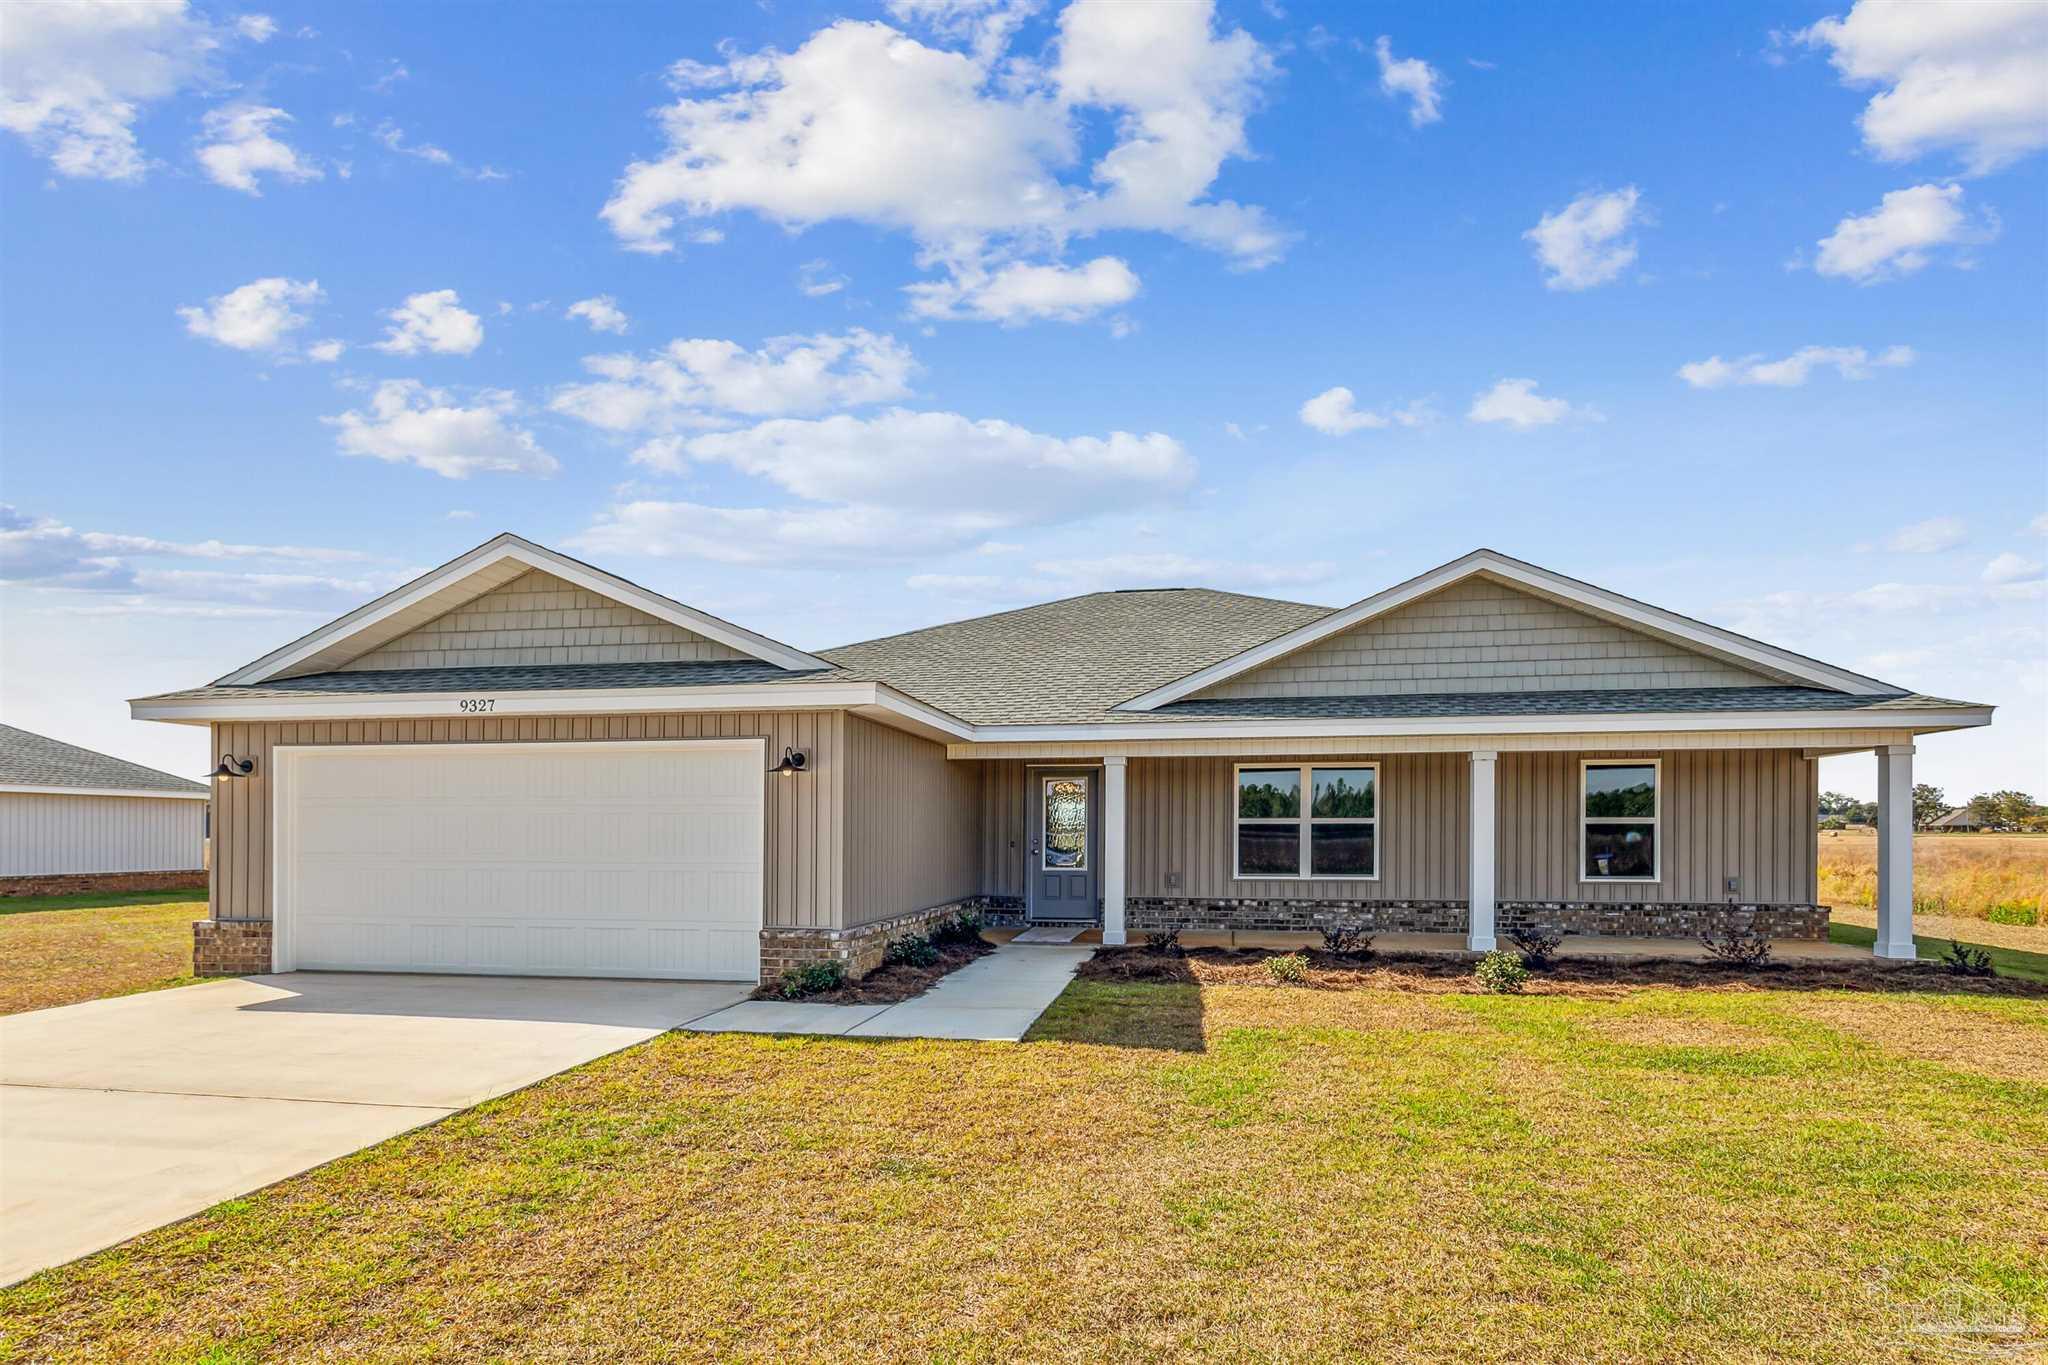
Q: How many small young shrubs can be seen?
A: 10